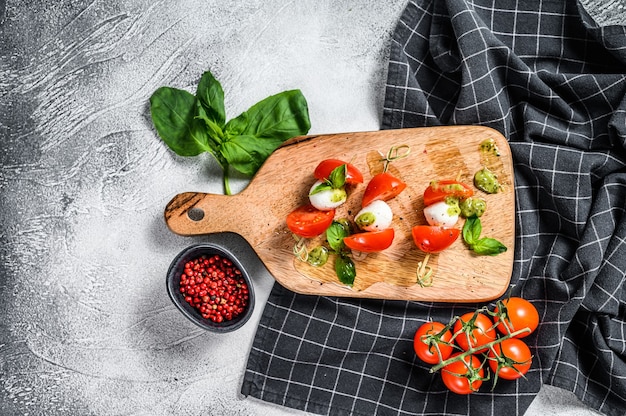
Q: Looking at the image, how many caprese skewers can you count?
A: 3